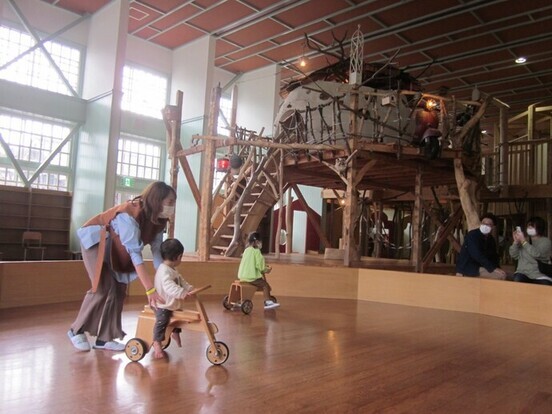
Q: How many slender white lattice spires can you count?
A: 1